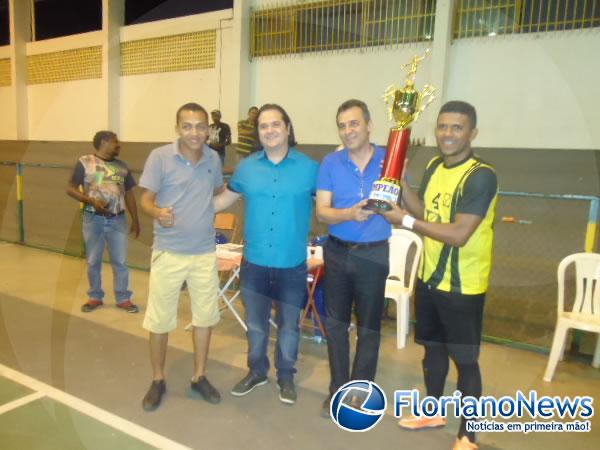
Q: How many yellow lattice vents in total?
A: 3